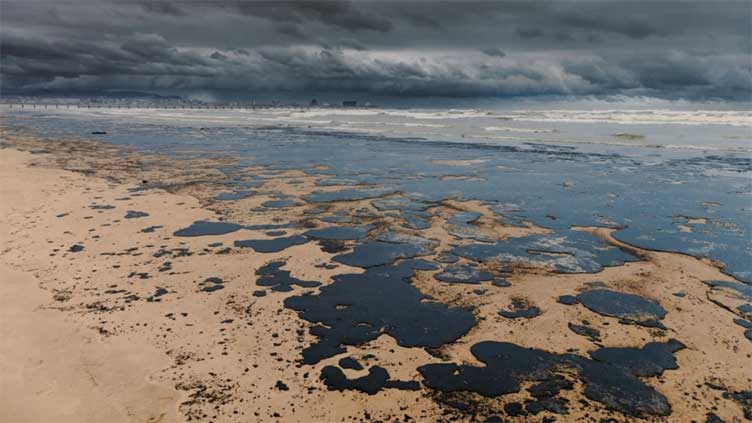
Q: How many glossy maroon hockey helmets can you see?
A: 0